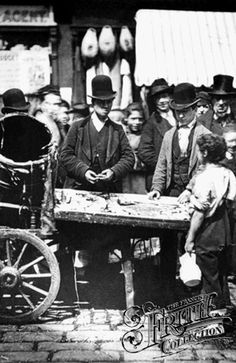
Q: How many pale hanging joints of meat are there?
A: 3